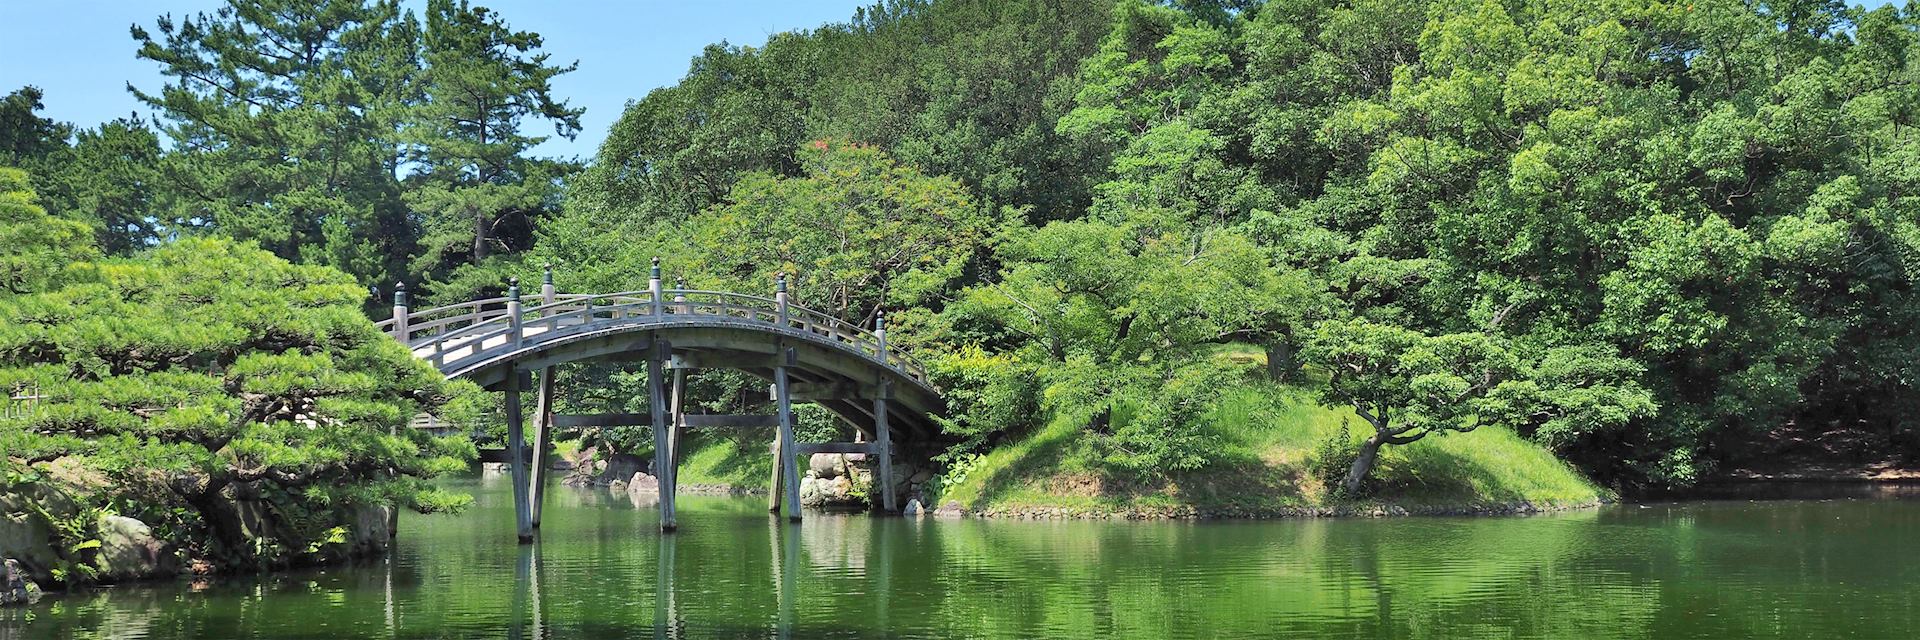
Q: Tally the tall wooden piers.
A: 7